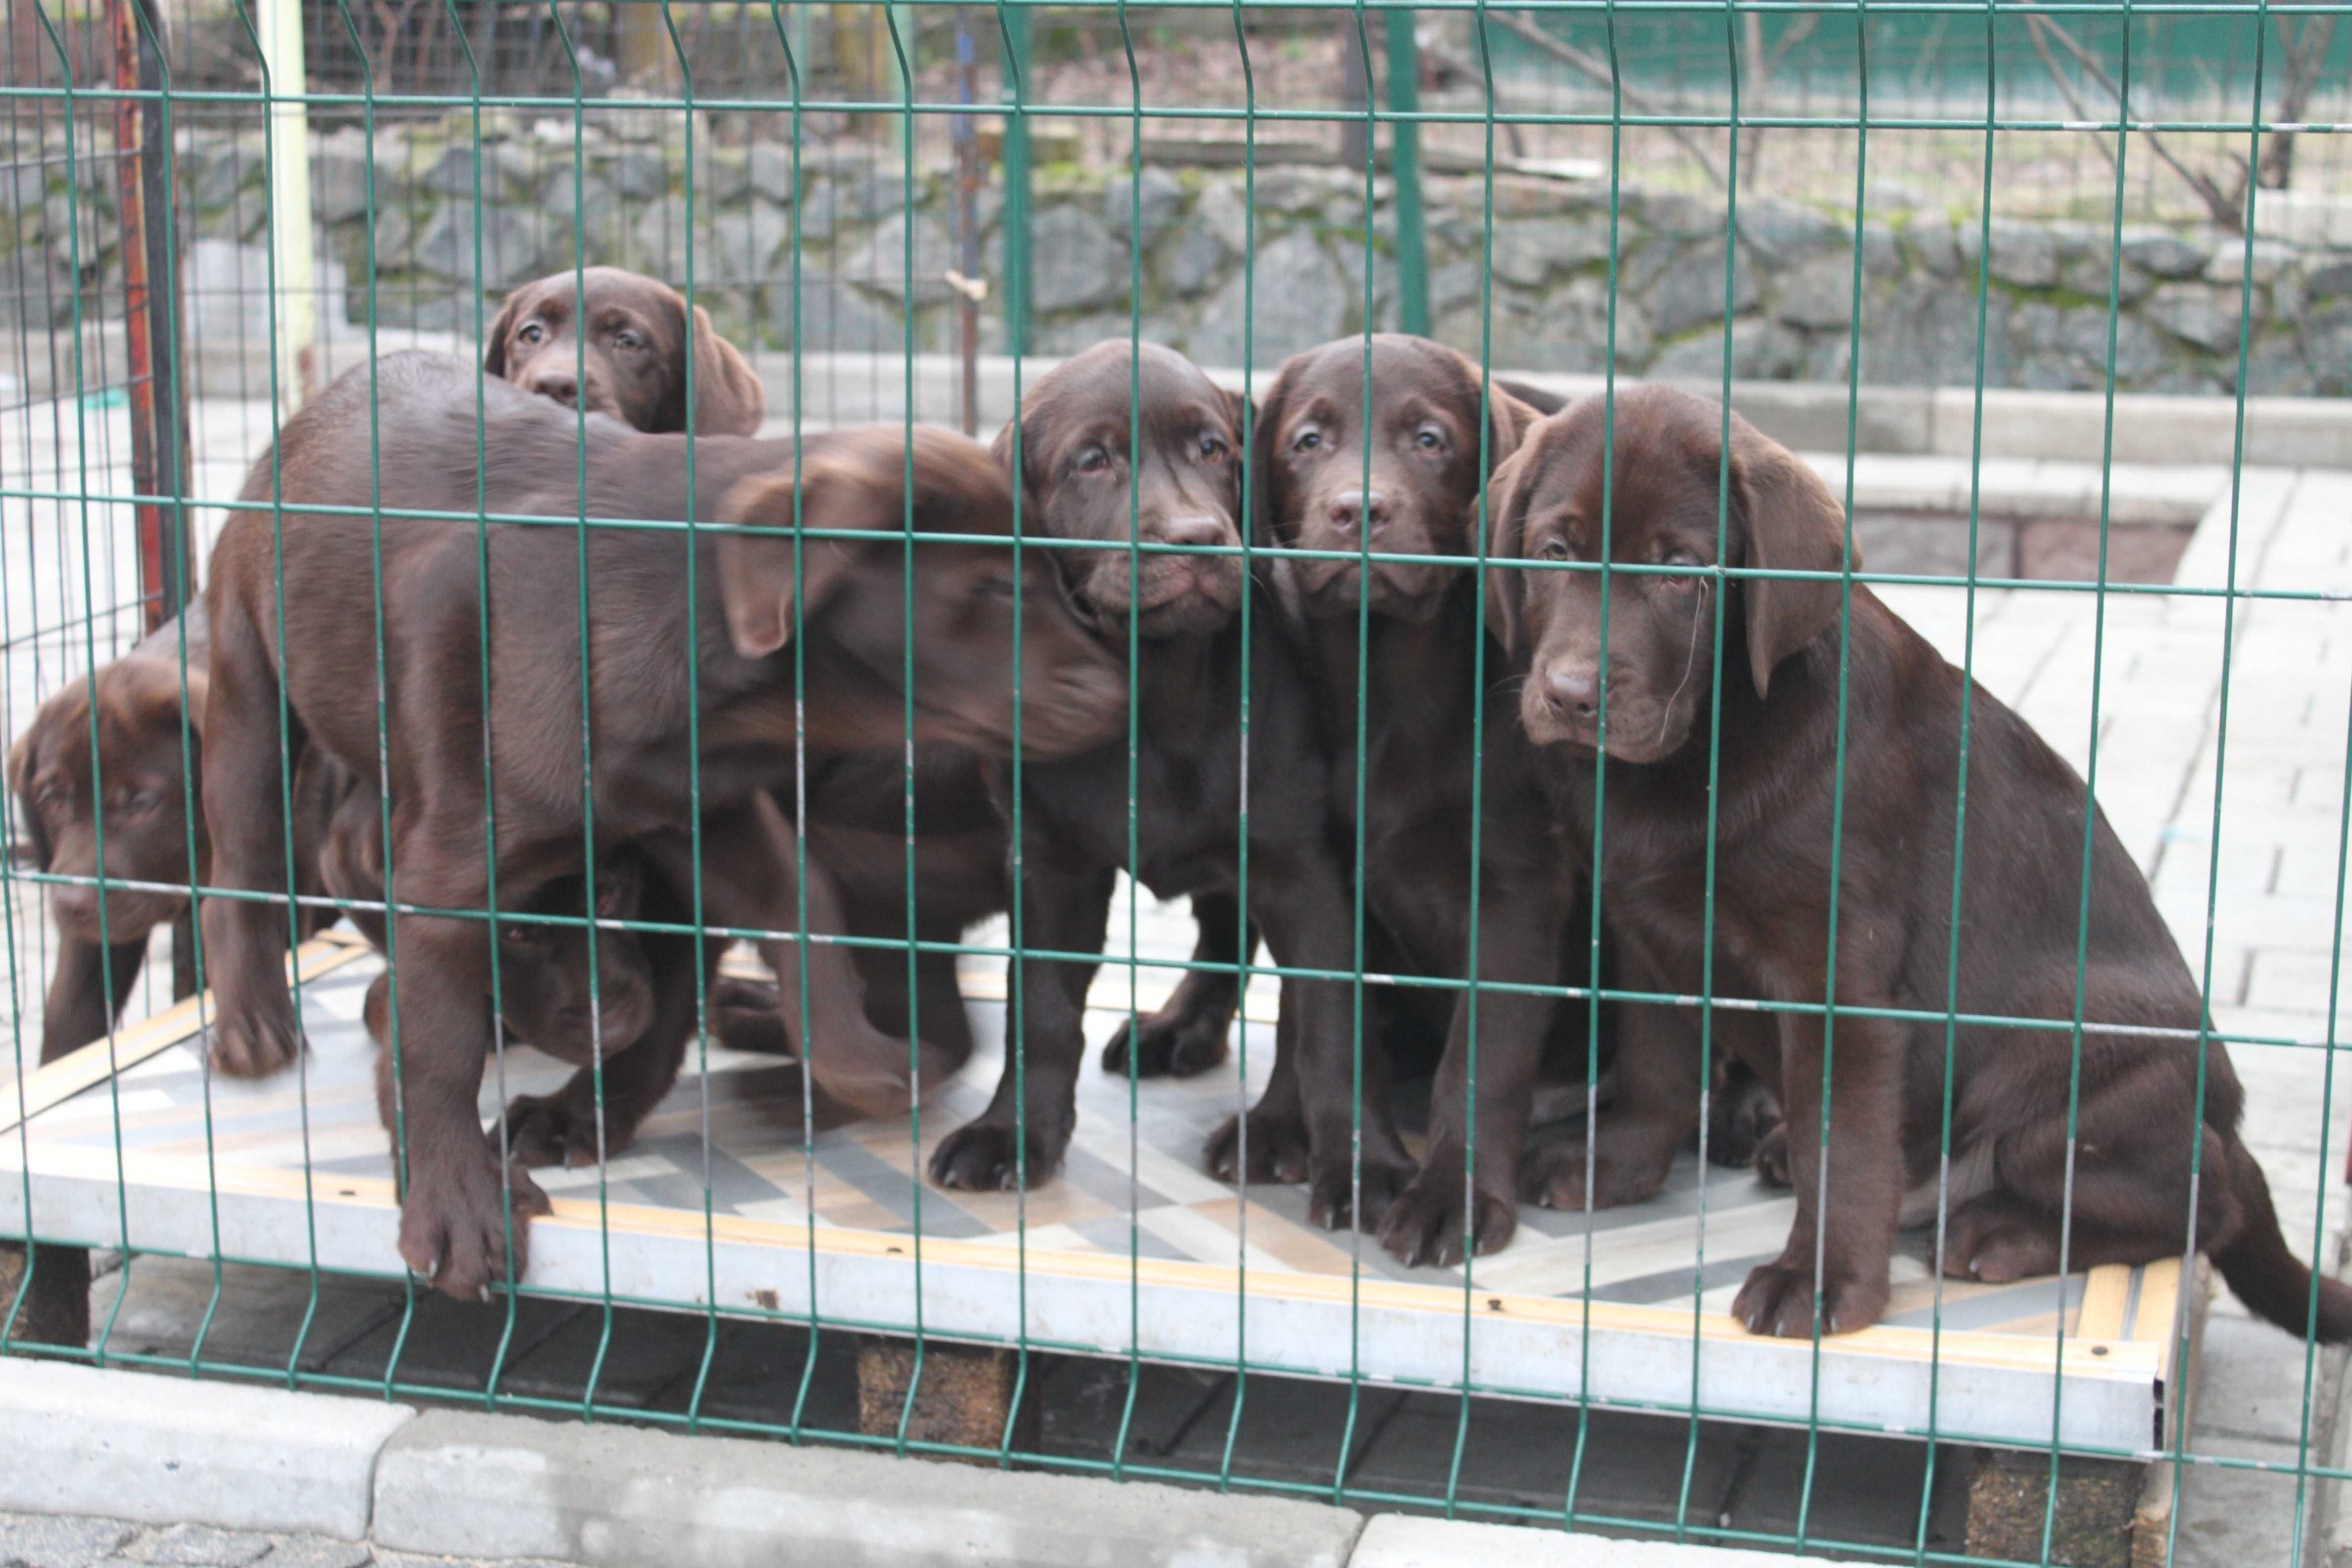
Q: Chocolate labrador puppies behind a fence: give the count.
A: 7